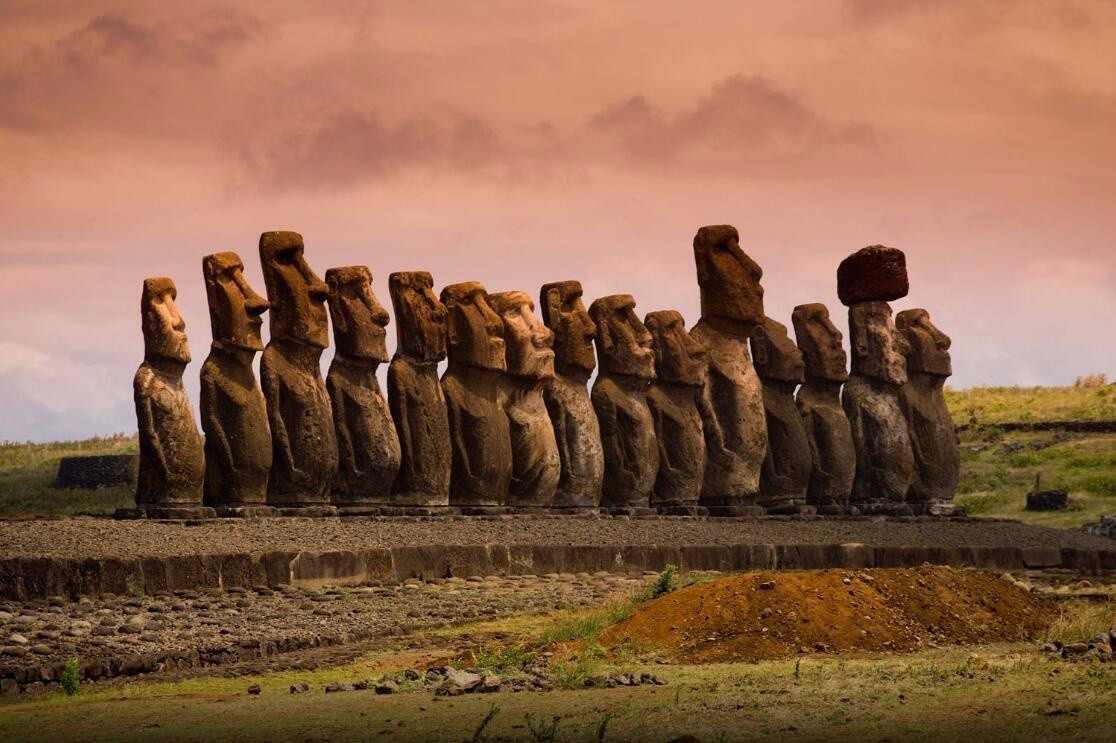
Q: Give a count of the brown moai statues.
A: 15